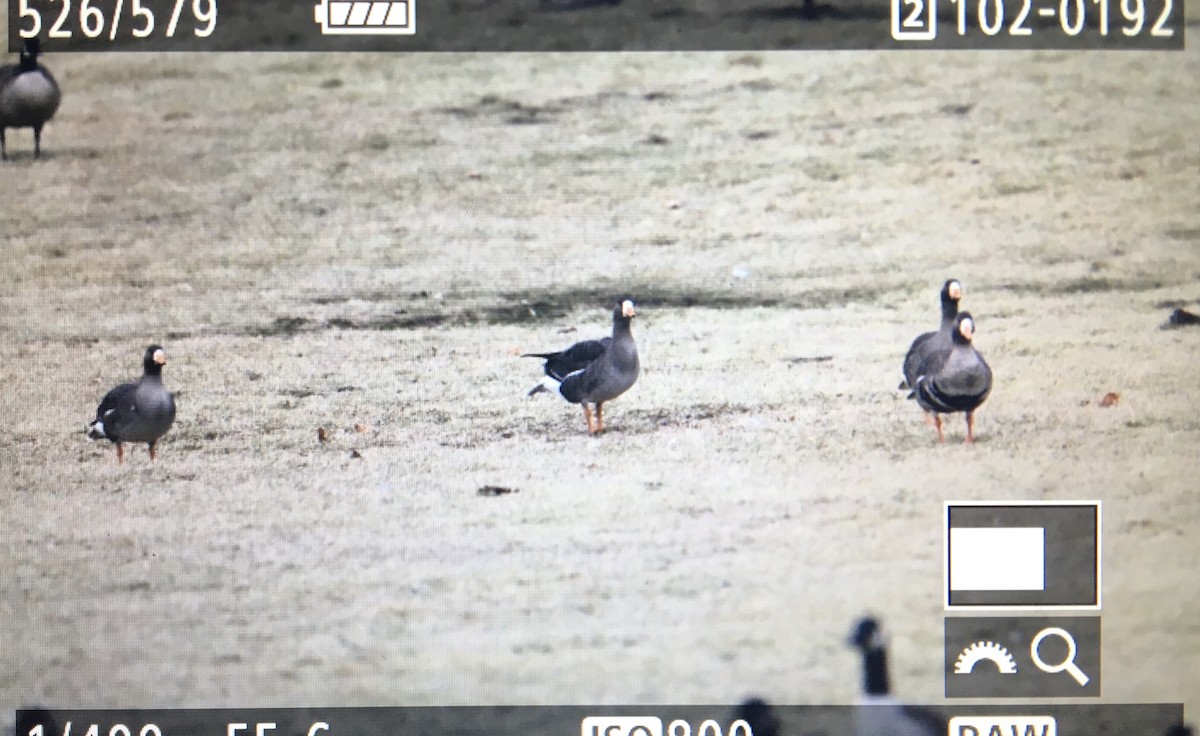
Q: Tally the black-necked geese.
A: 2